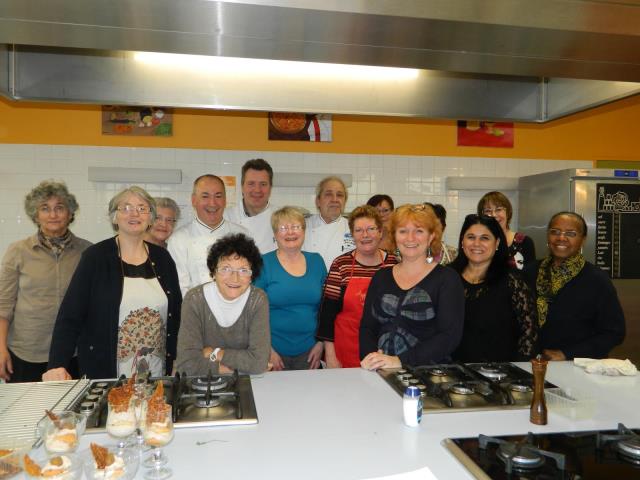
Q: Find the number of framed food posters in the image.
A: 3